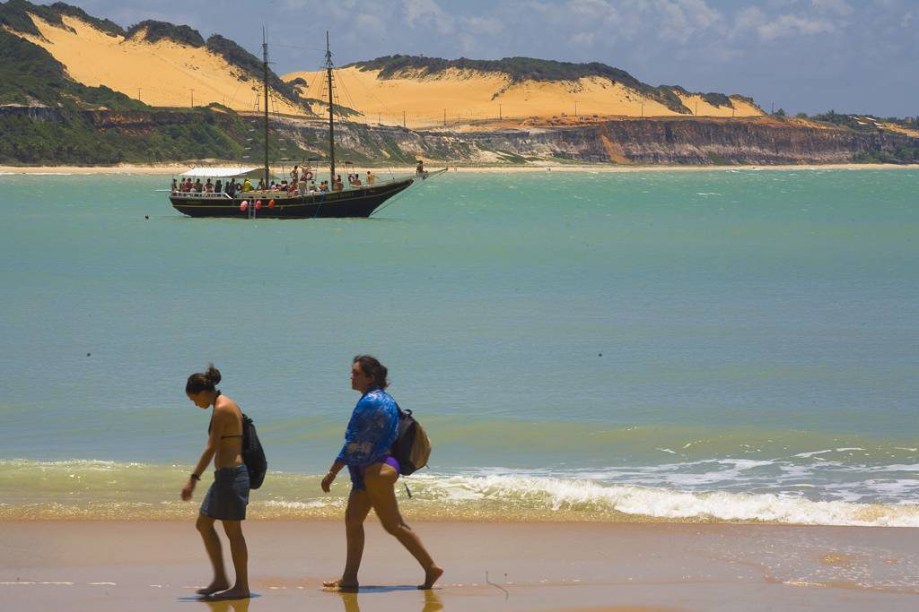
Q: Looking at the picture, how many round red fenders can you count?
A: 3